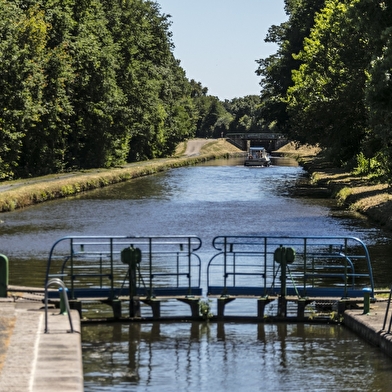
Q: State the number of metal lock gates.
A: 2